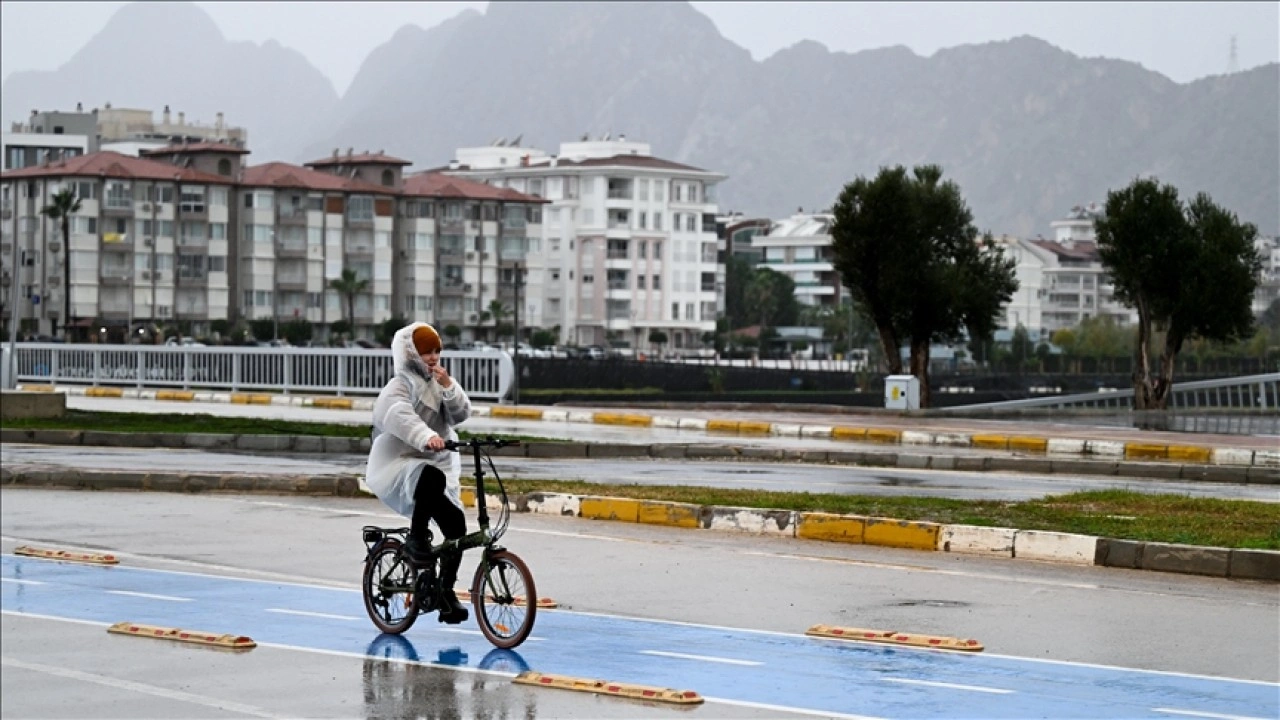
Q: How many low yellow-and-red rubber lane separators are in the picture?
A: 5